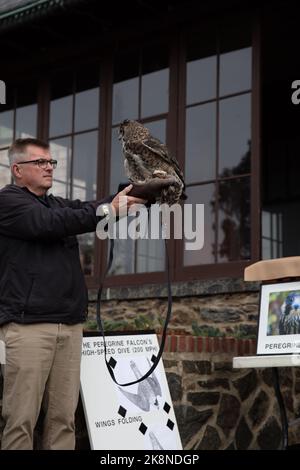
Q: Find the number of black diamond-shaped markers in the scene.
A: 6